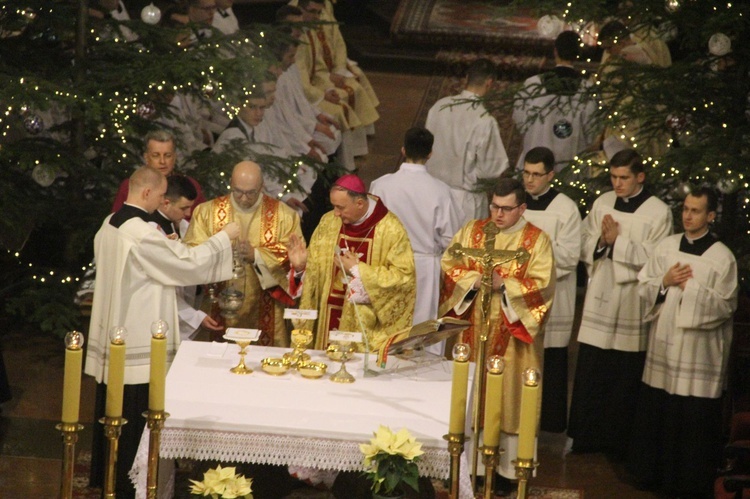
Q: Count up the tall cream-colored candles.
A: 6